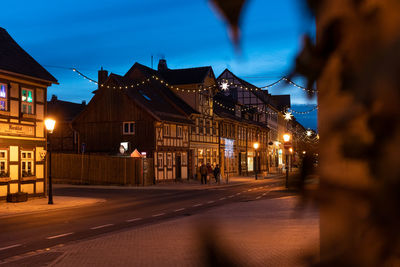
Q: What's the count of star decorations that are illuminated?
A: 3